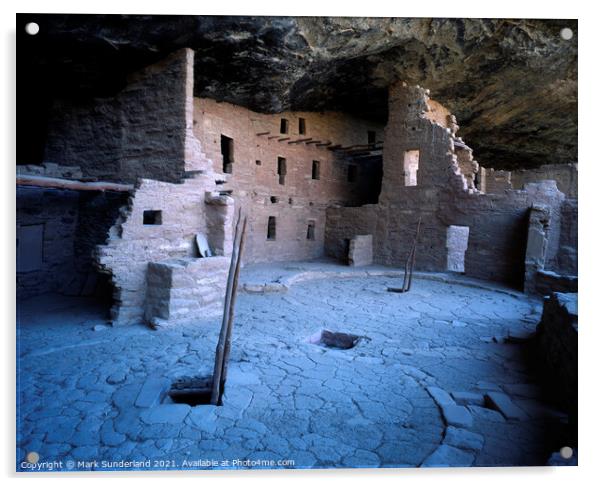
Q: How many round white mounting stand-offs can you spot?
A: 4